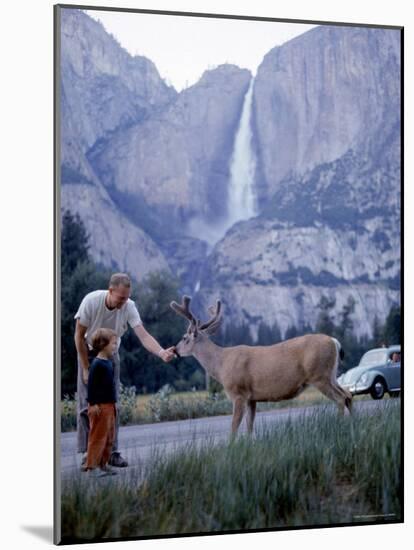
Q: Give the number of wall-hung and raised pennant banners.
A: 0